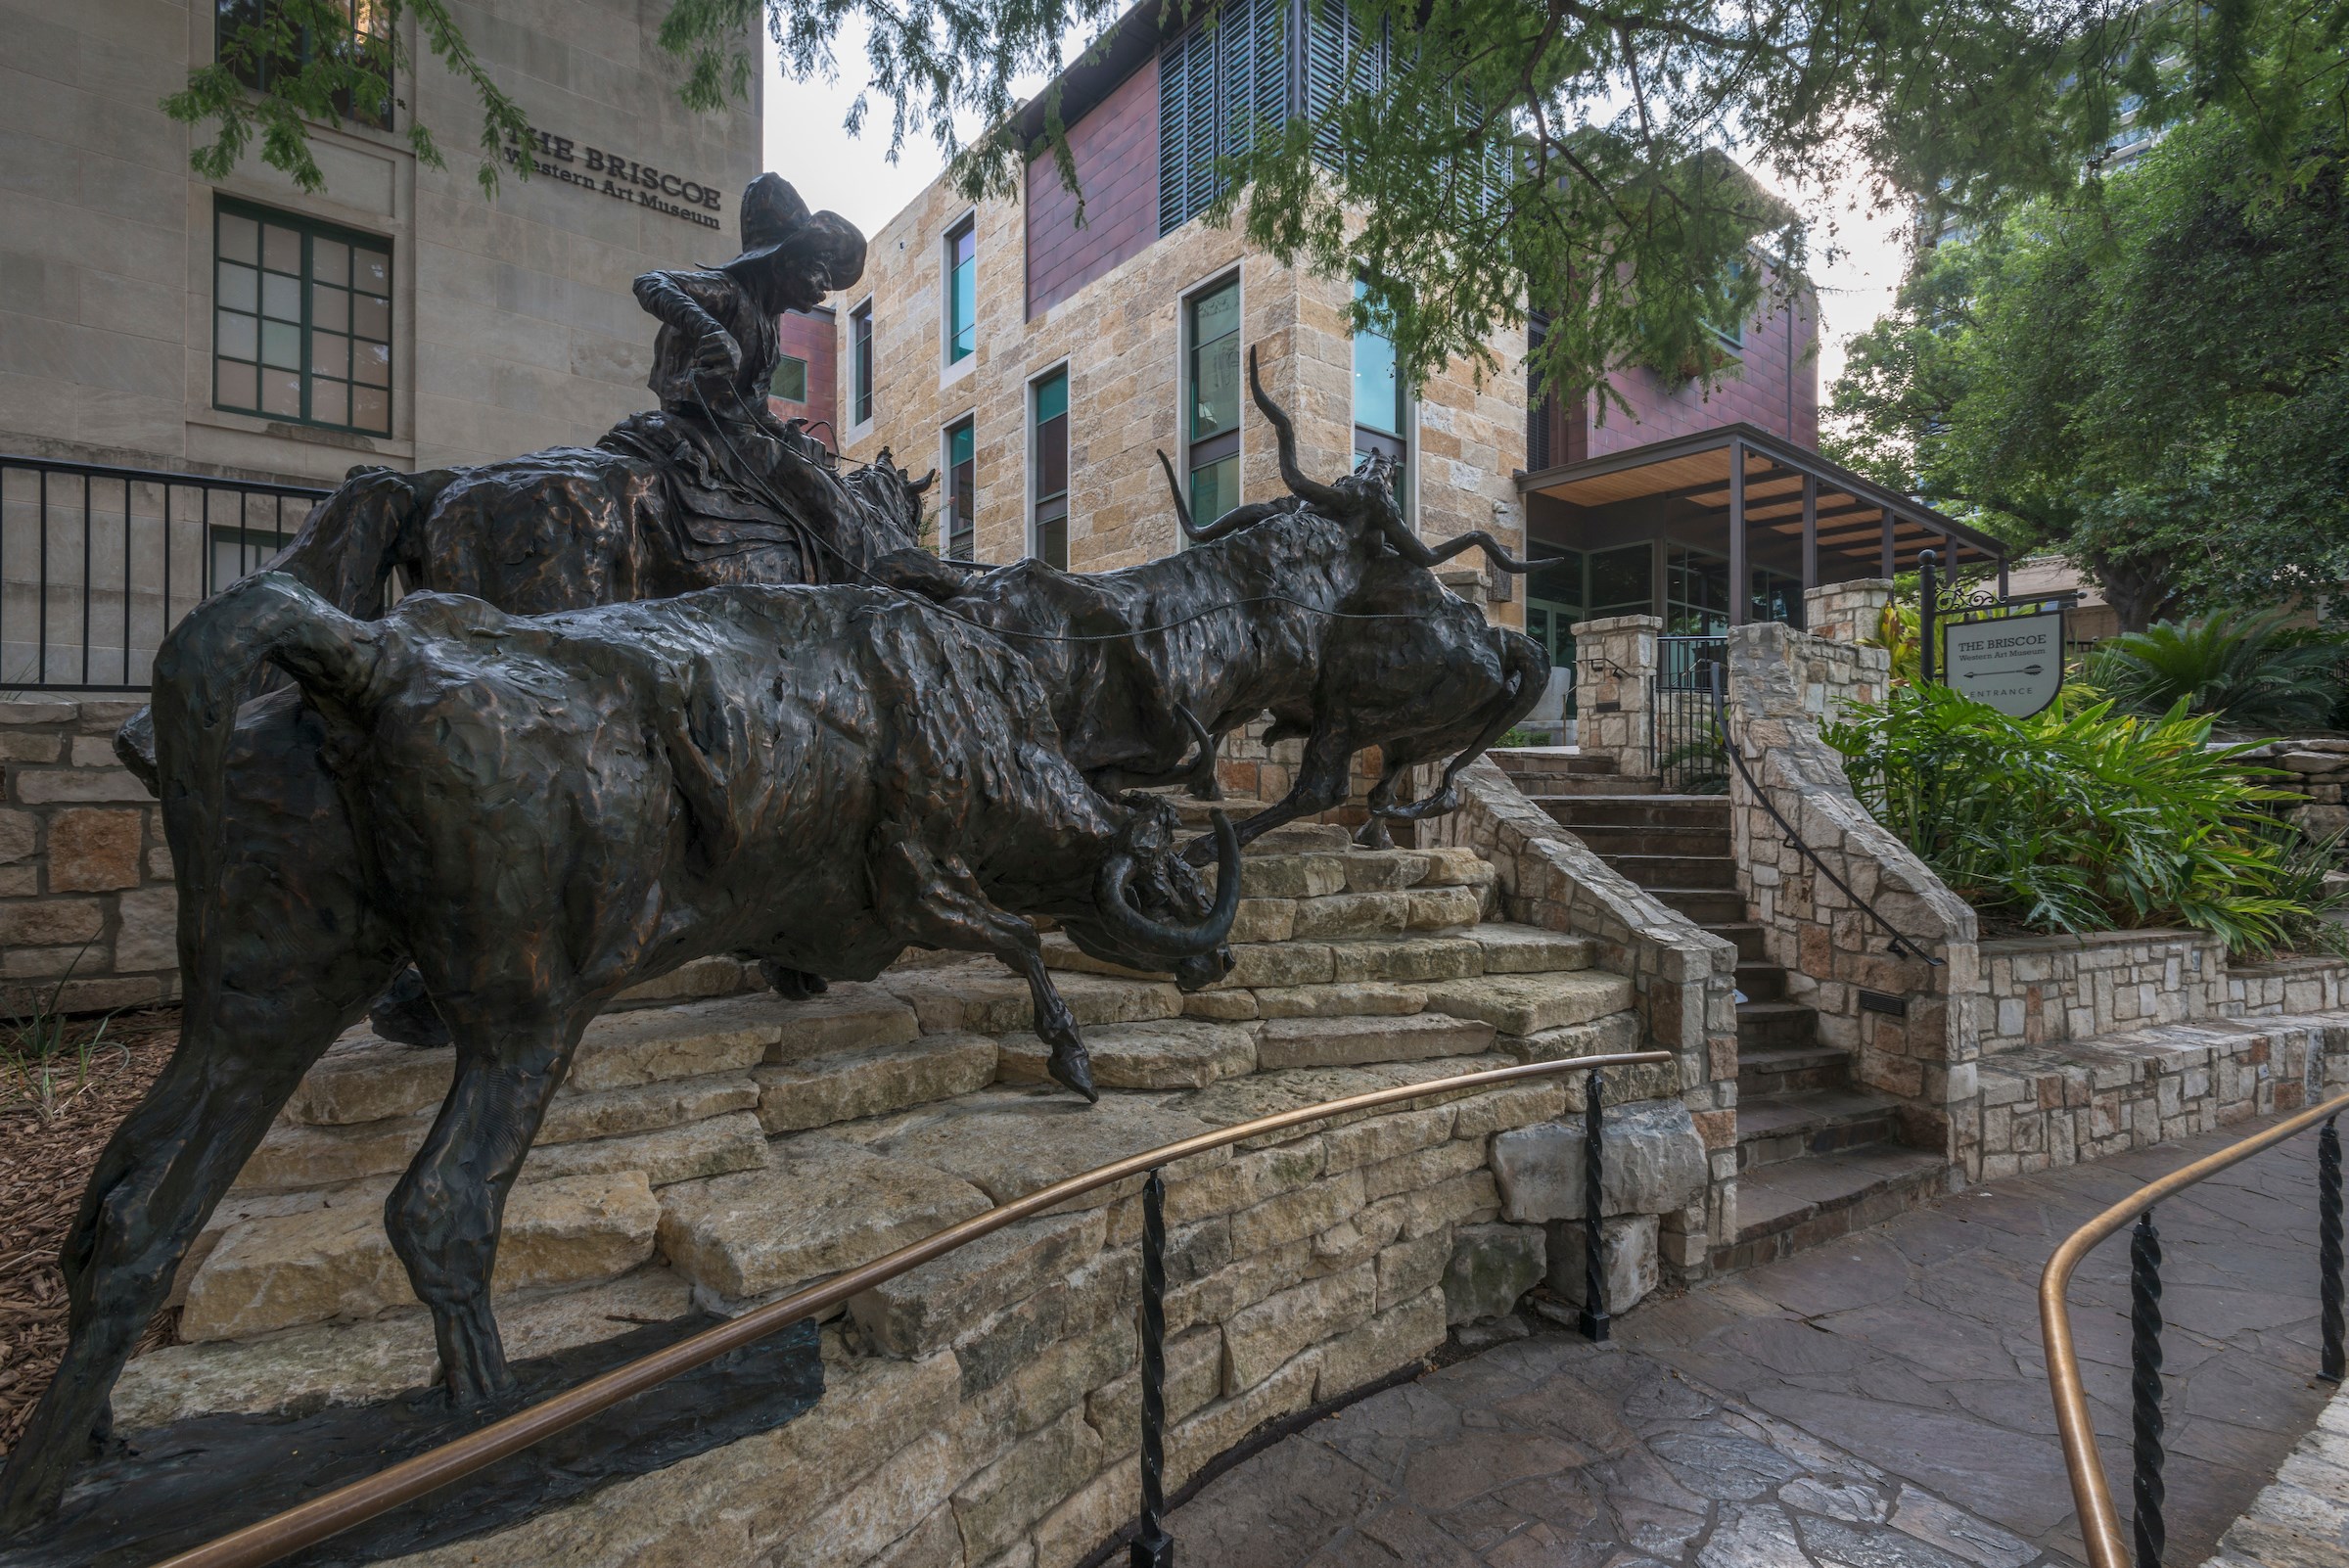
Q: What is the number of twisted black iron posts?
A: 4